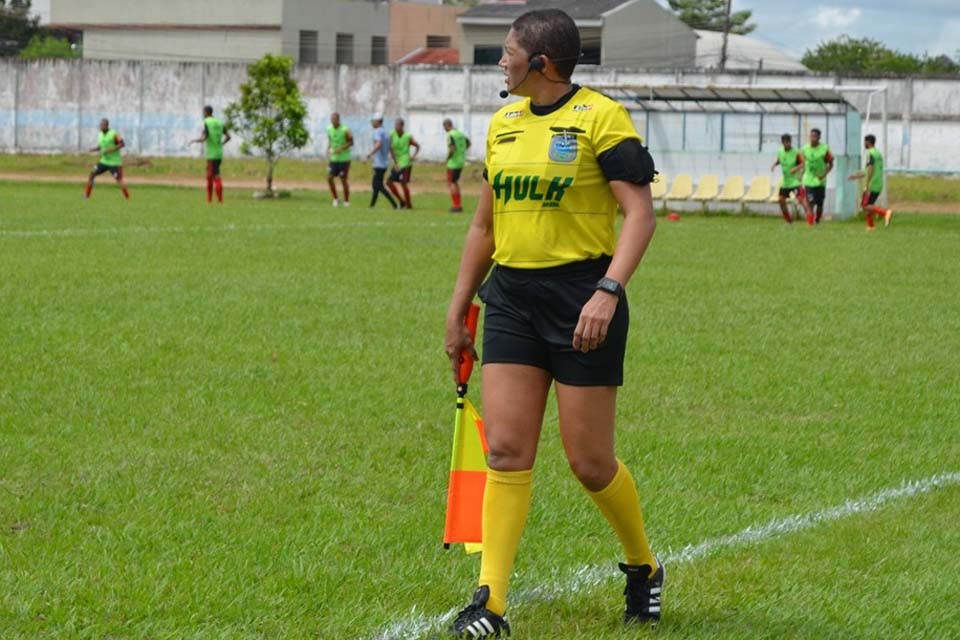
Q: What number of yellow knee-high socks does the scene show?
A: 2